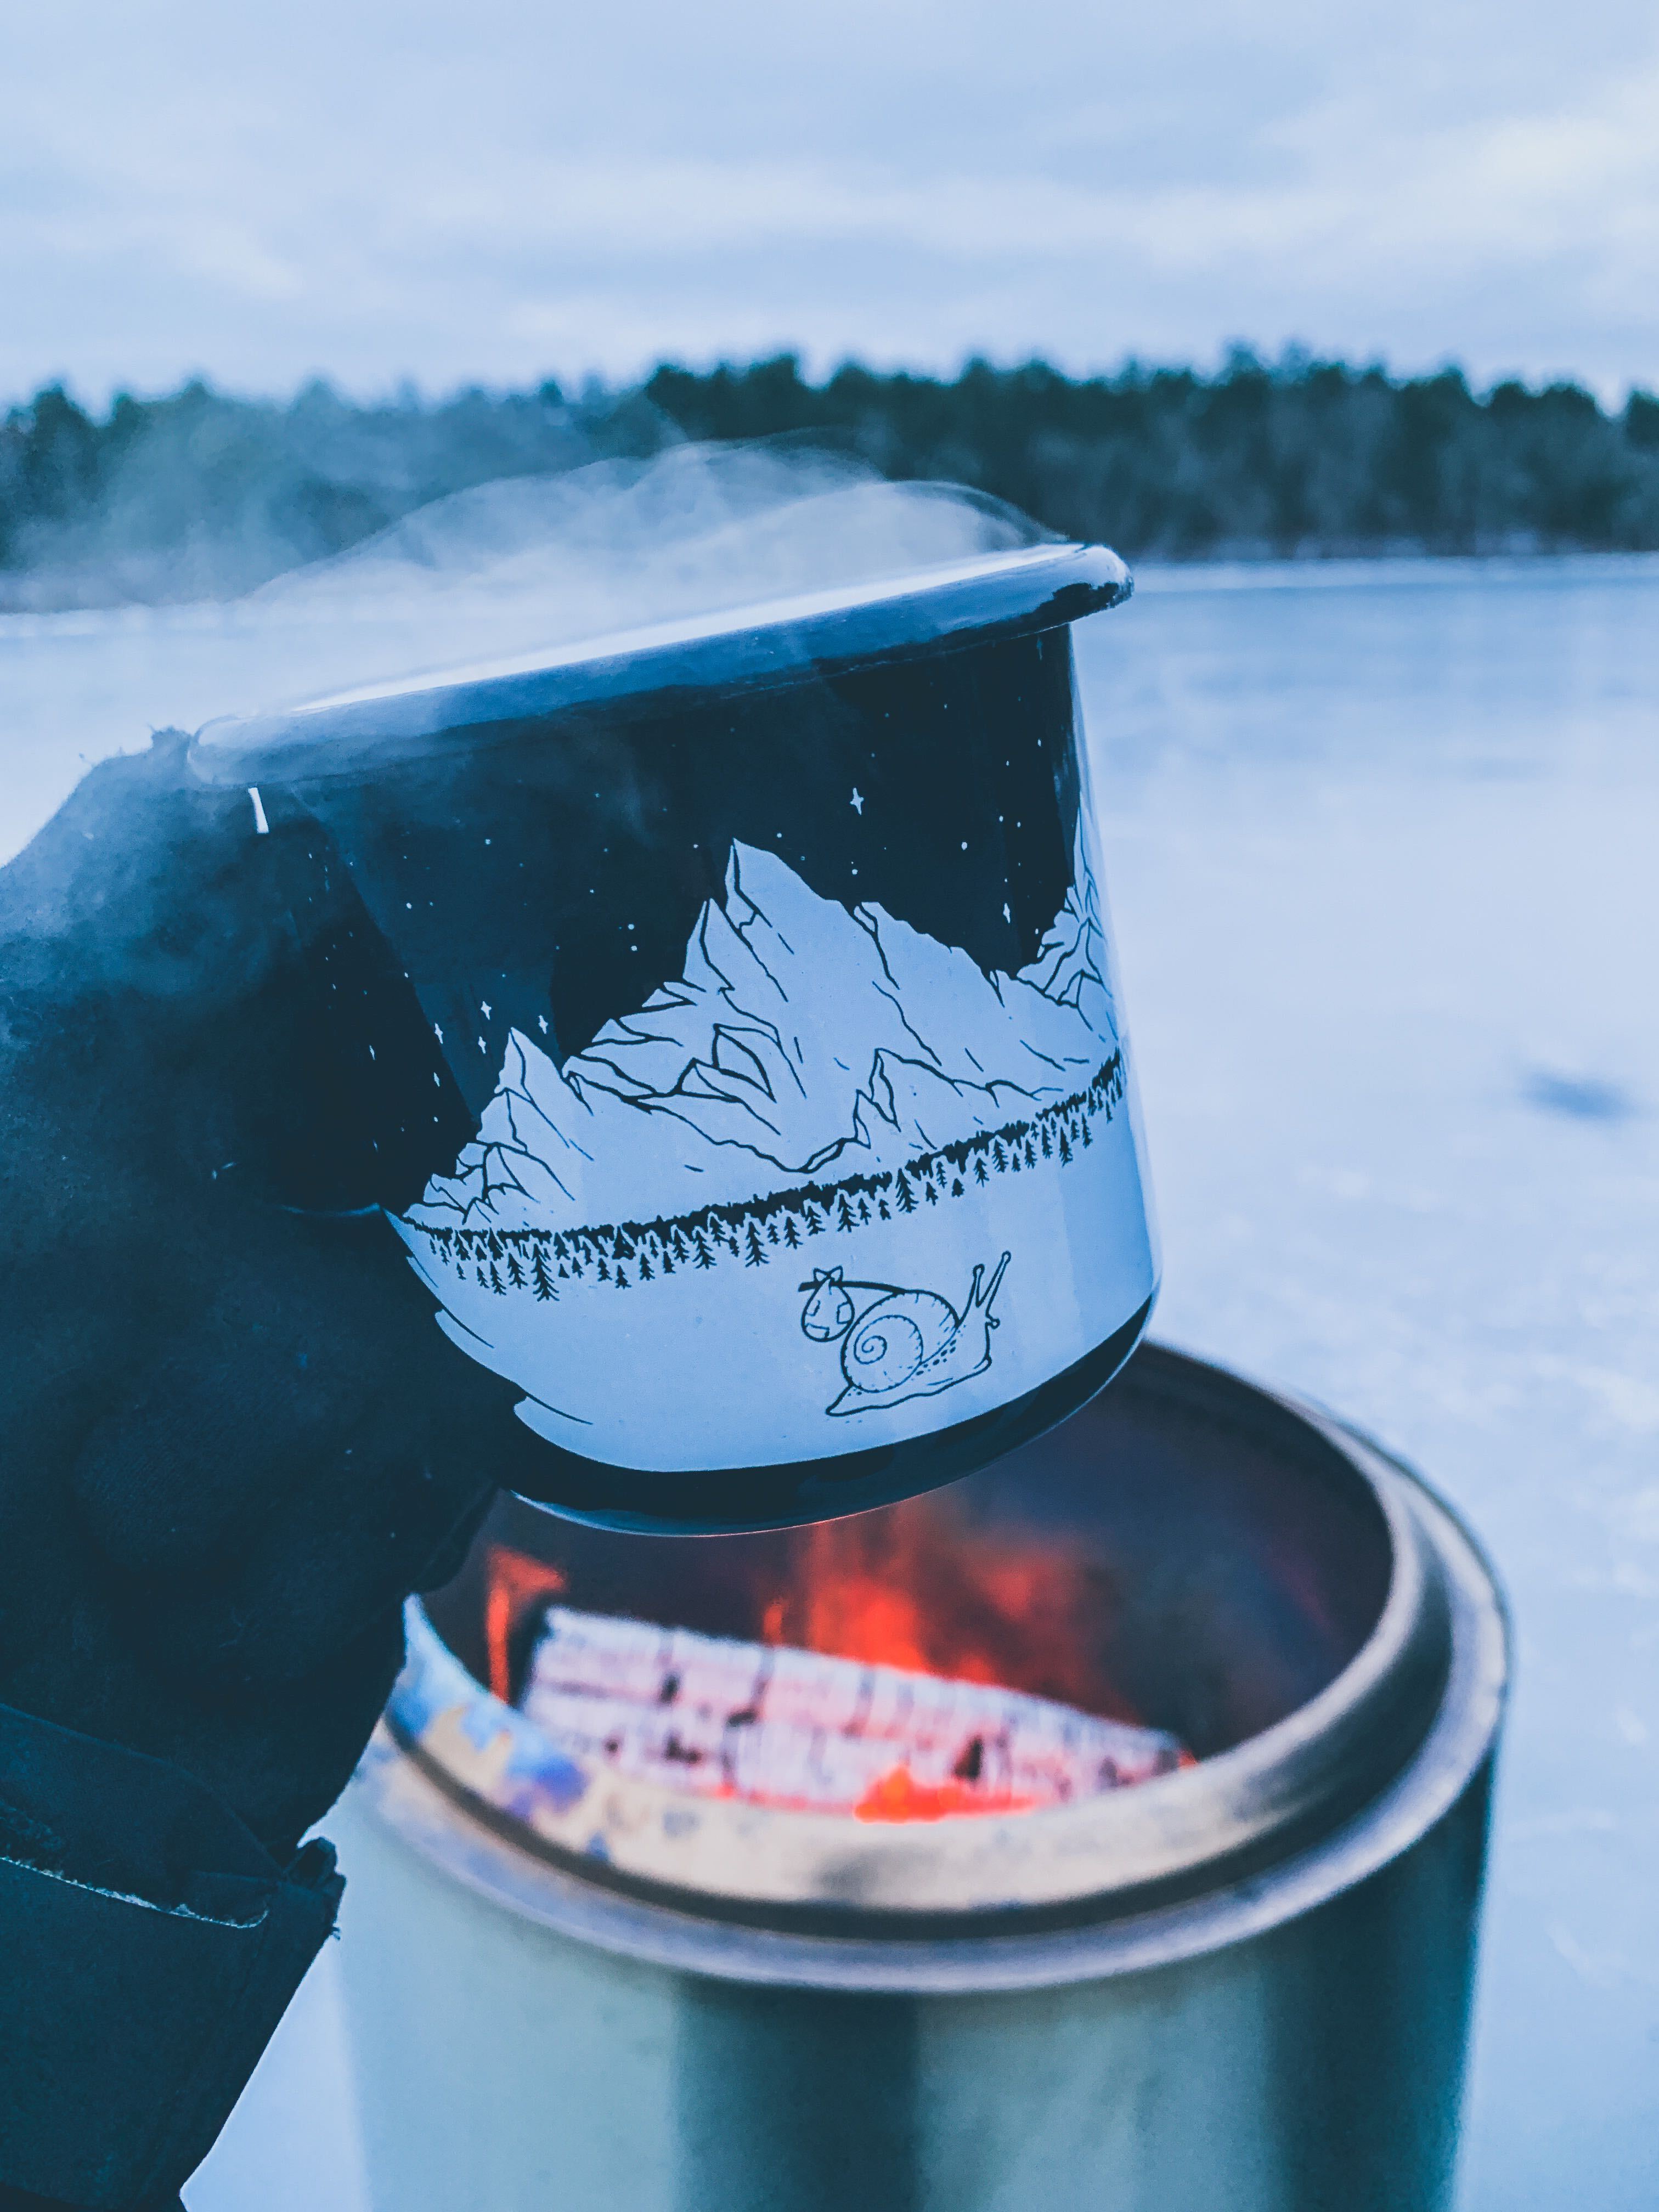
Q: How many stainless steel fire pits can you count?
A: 1